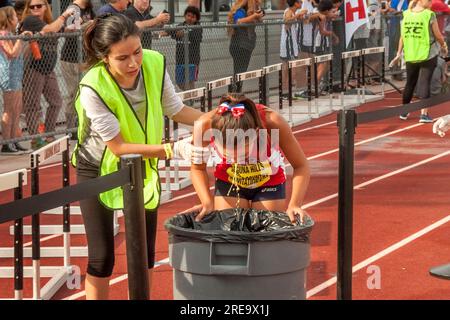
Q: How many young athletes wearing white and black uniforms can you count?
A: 3